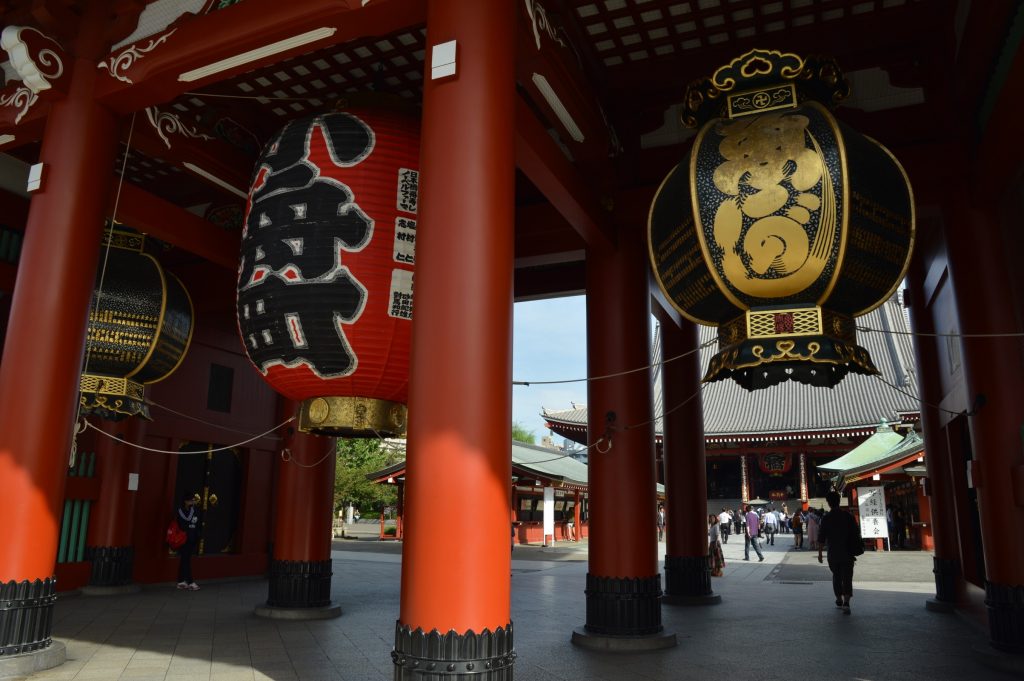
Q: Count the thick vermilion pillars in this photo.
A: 8